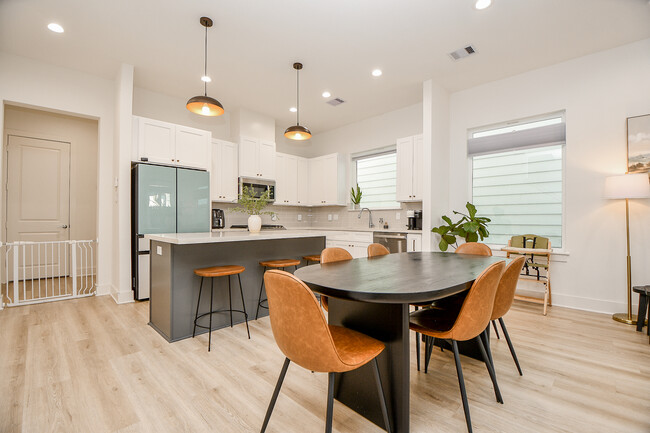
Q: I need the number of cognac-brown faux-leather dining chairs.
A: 6